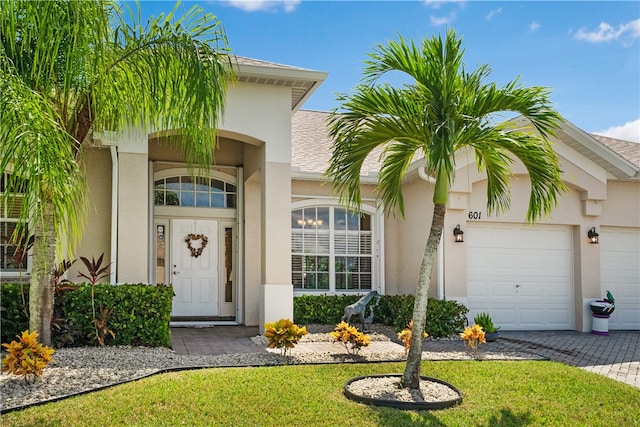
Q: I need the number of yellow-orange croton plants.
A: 5